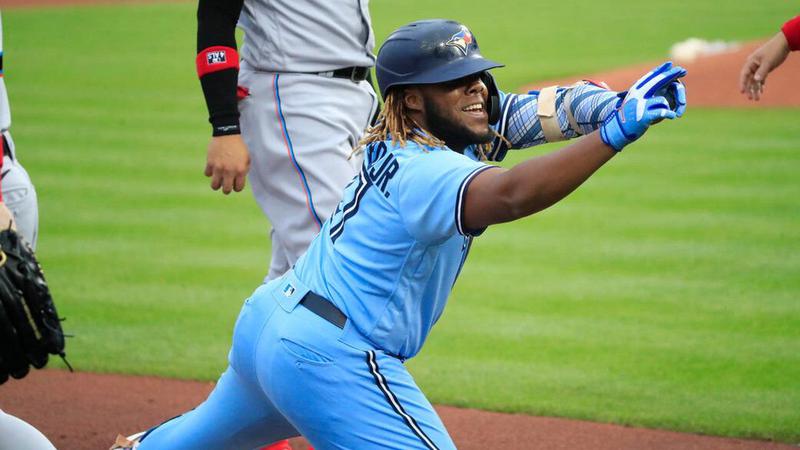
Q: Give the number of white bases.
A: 1